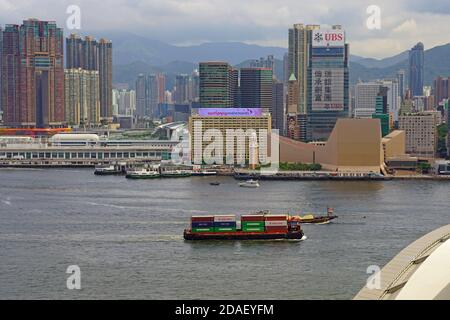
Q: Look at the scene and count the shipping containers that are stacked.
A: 12